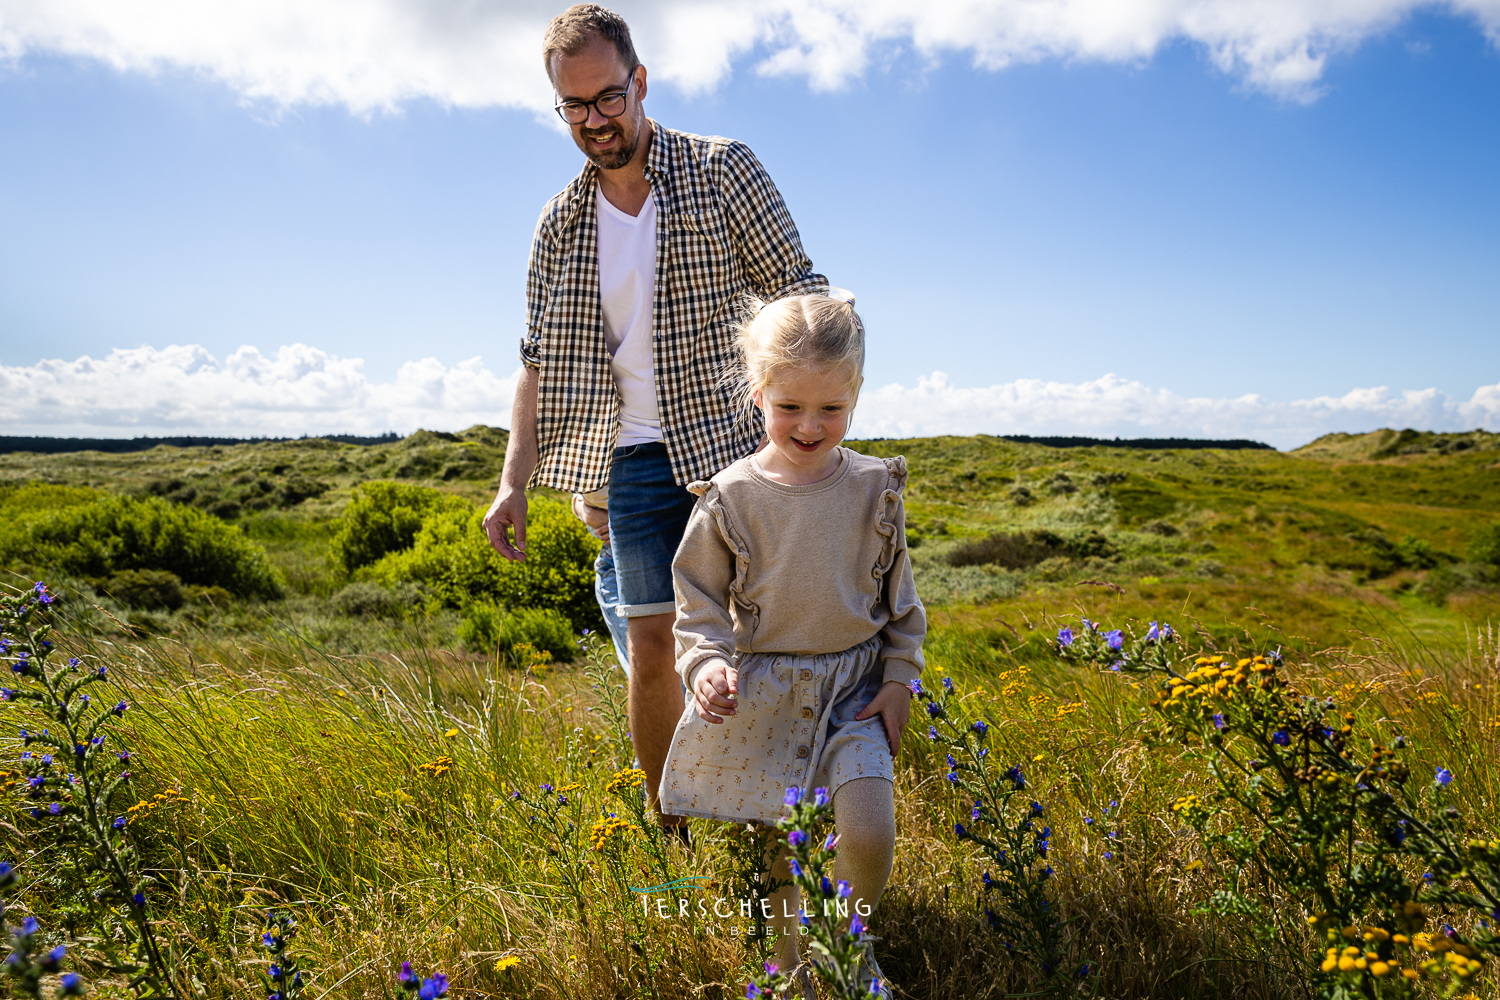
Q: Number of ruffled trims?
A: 2